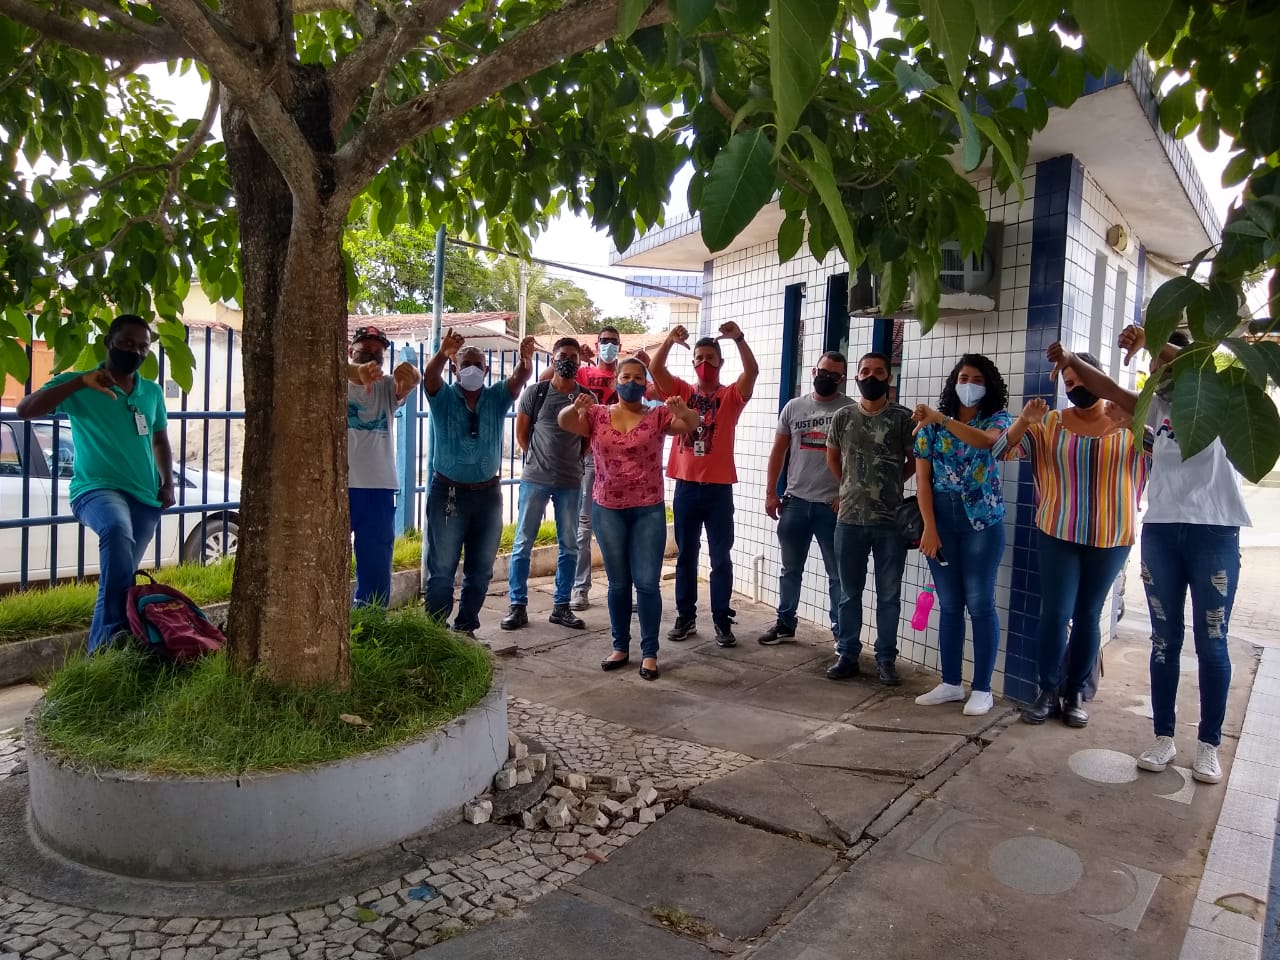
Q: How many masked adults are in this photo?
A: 12